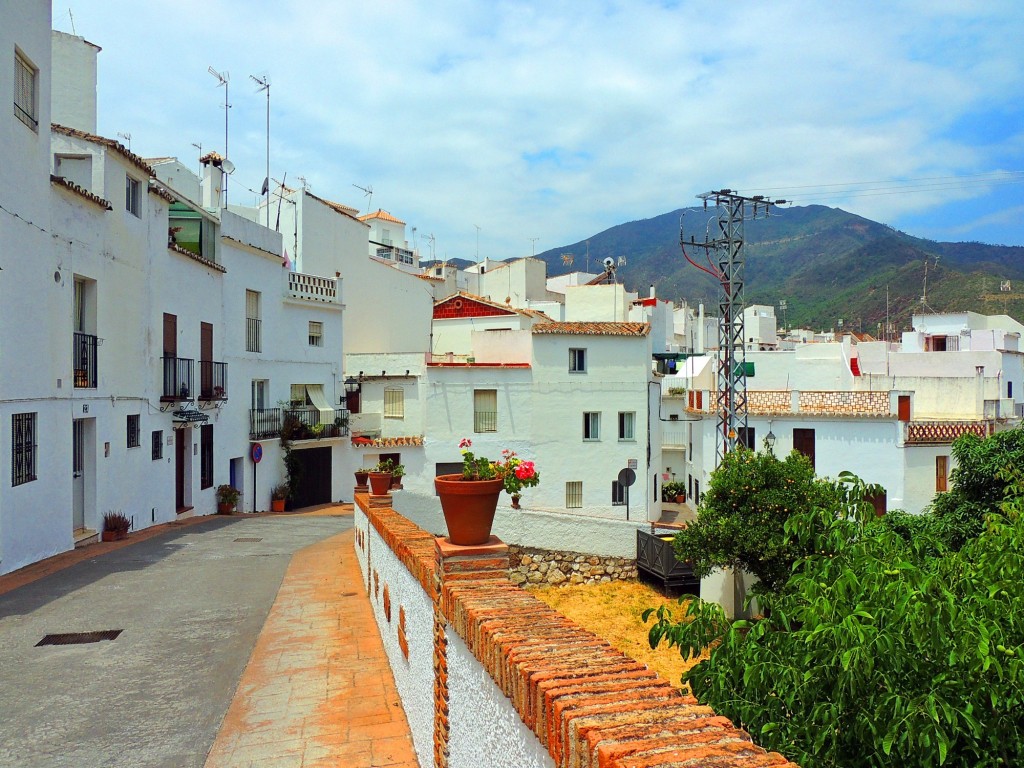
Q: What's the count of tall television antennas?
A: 2